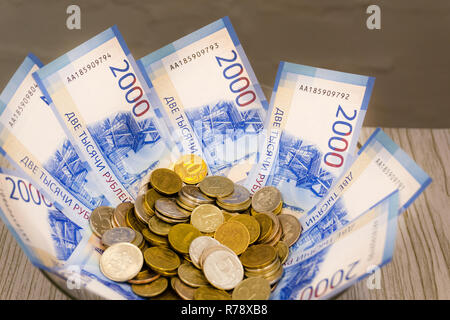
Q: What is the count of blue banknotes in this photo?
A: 7